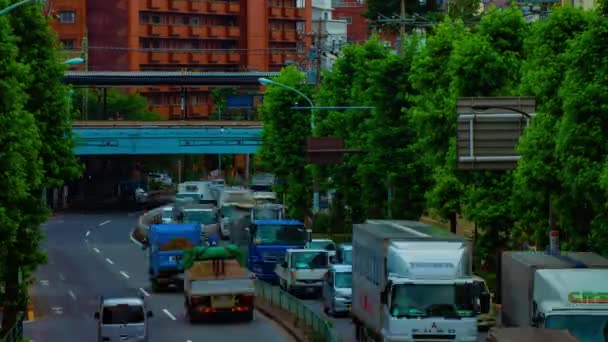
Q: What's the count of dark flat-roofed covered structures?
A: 1